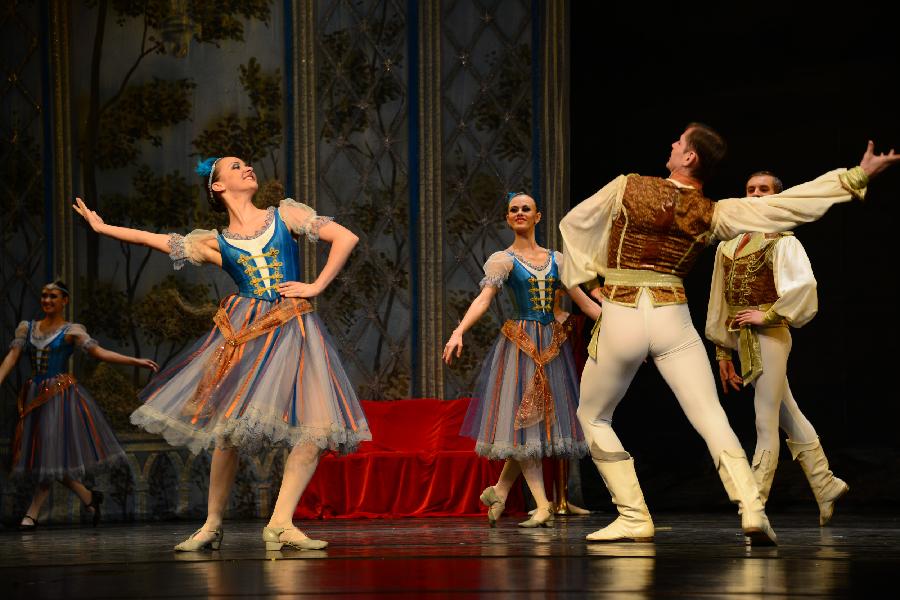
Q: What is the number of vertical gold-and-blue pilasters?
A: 4